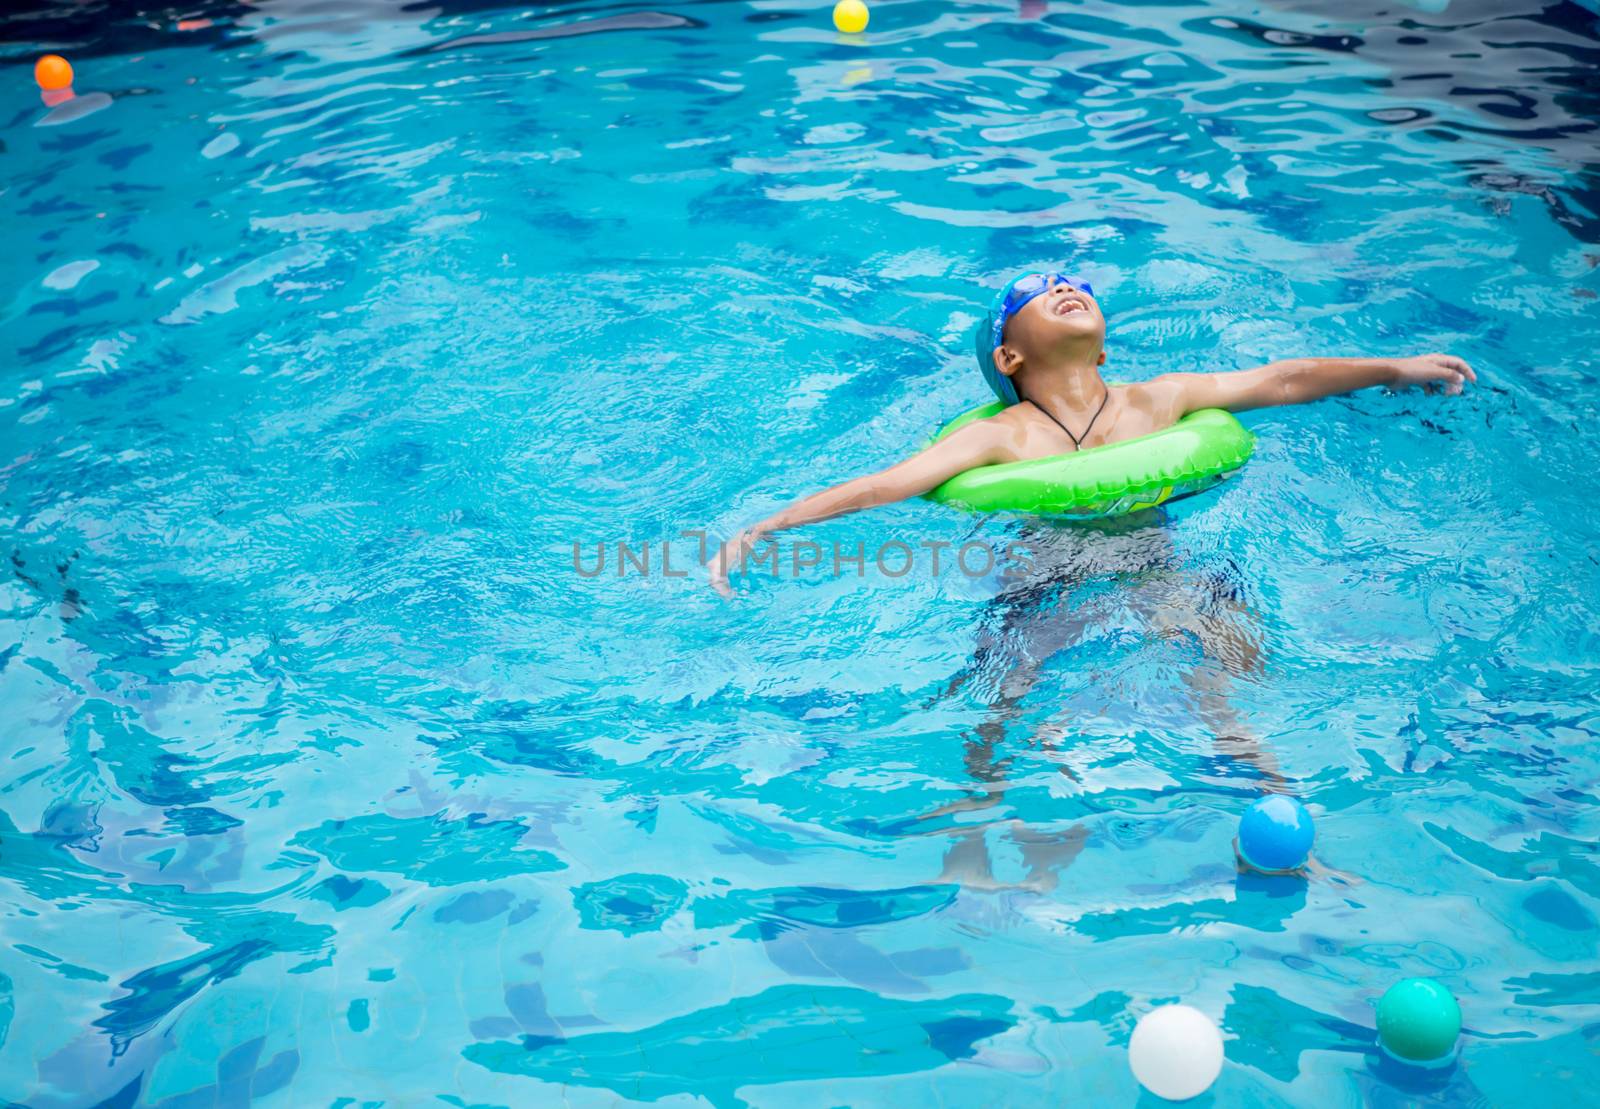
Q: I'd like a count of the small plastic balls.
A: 5